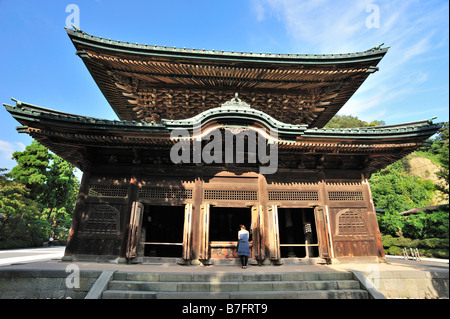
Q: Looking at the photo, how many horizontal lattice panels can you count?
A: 5